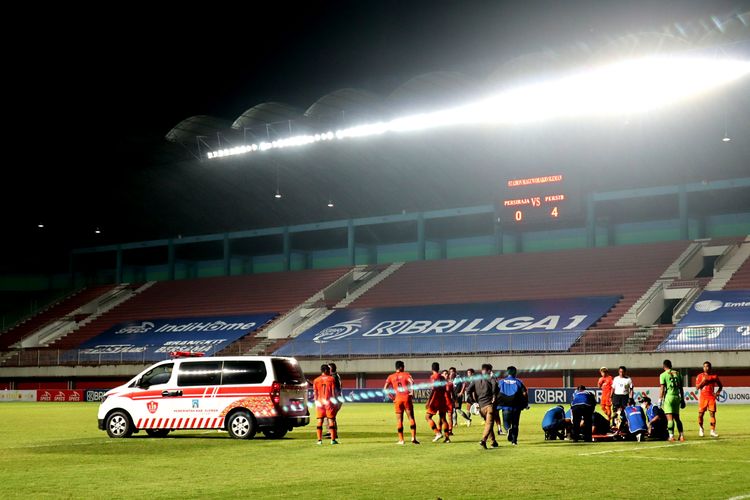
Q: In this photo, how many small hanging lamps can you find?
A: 5